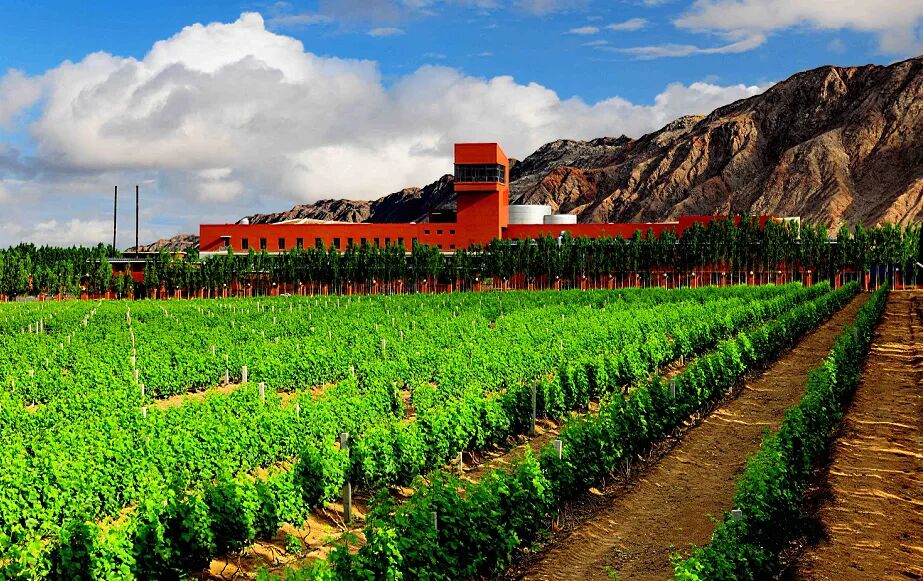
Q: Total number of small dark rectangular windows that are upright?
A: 12